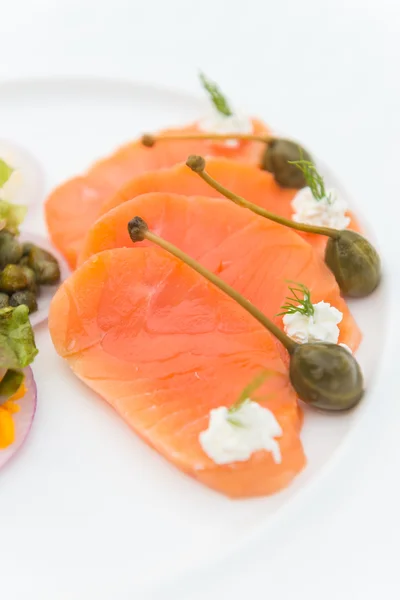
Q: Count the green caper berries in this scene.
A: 3